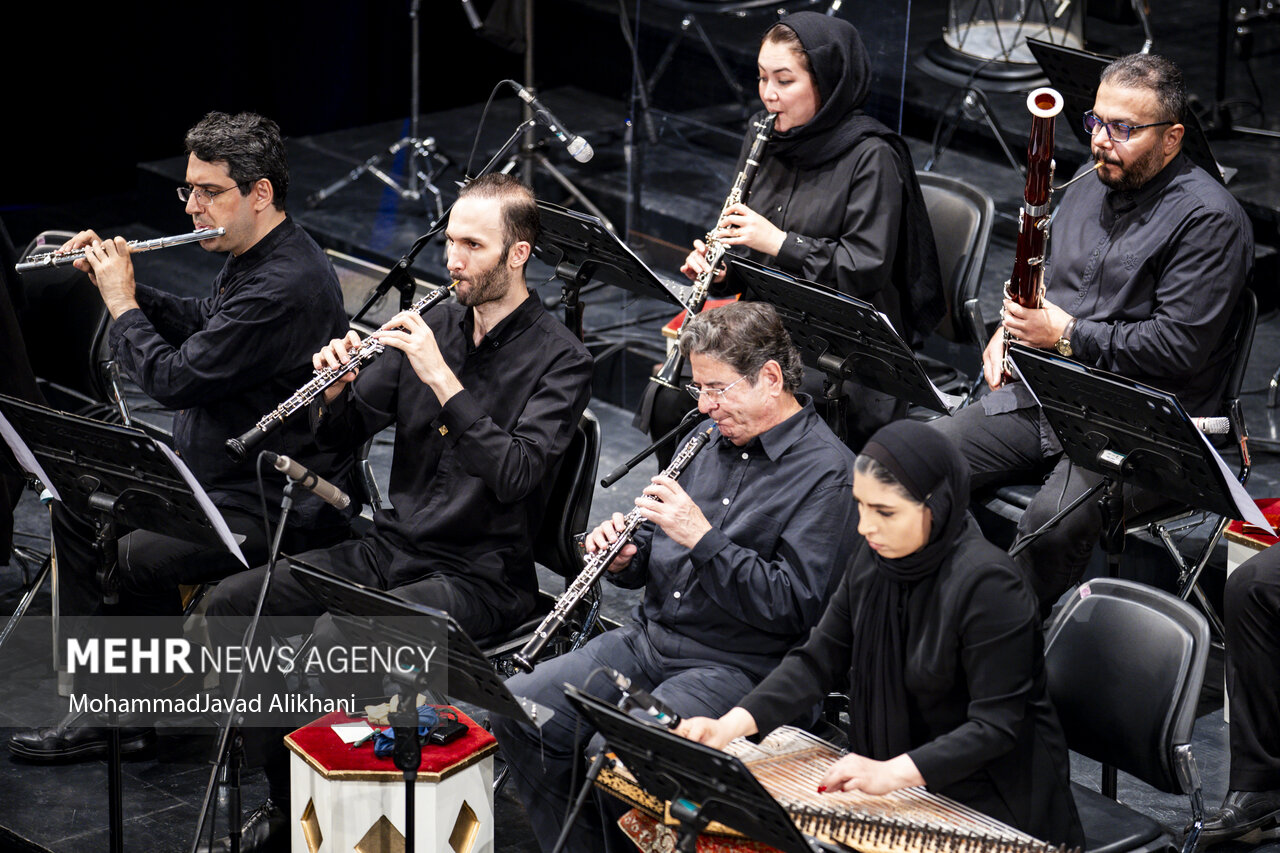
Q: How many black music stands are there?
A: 7